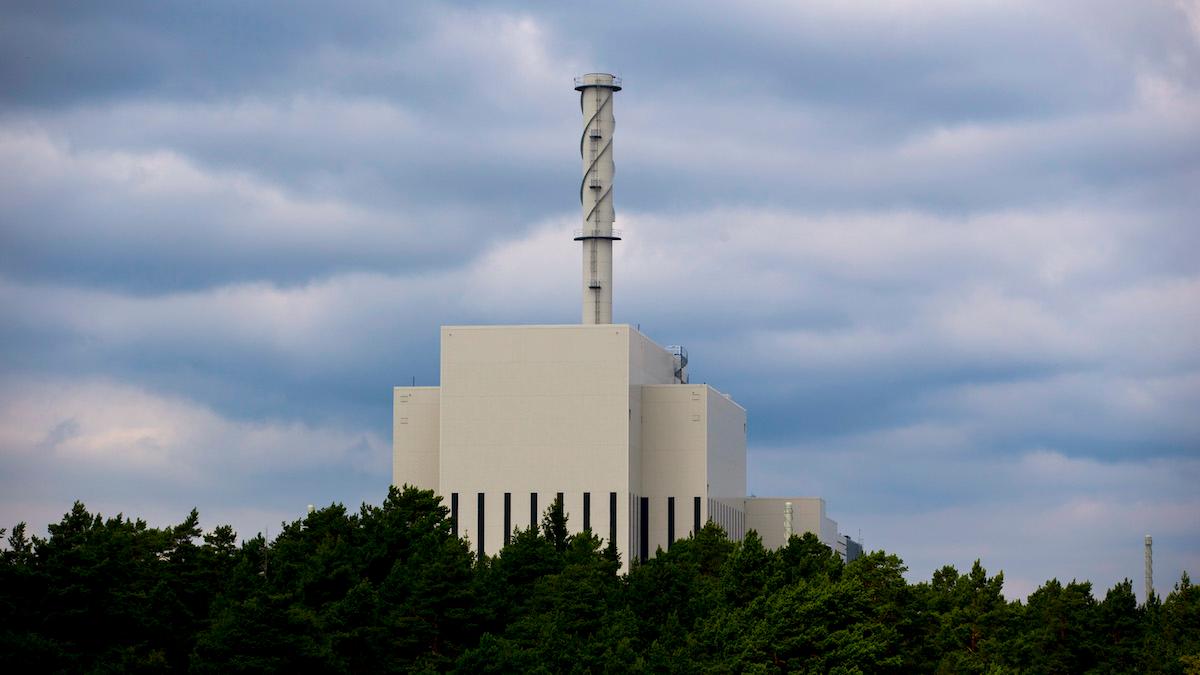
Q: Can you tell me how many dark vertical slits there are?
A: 10